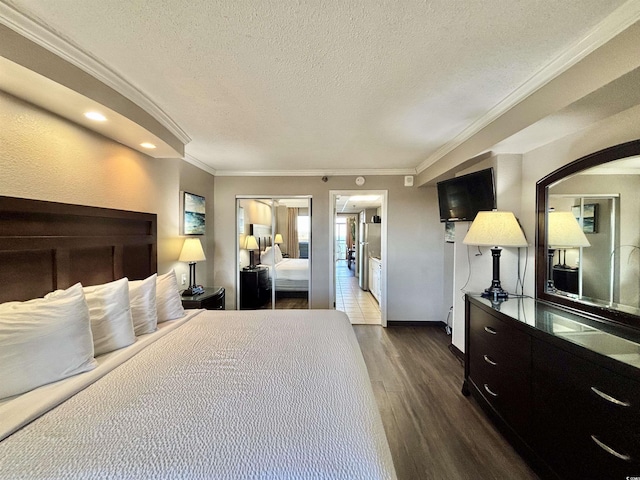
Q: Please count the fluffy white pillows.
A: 4